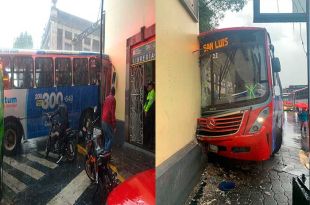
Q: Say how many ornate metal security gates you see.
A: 1